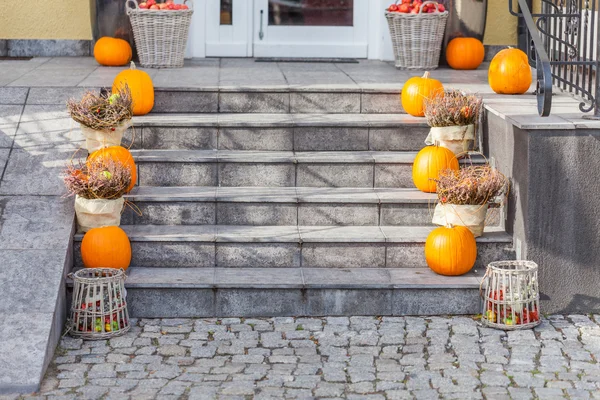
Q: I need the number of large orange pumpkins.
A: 9